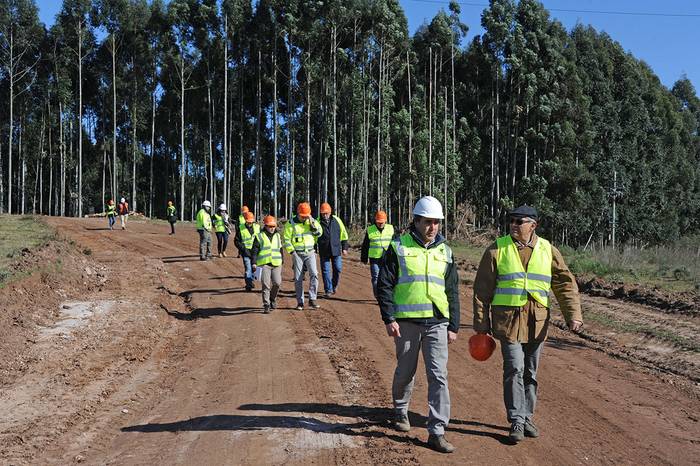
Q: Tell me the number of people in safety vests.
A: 13